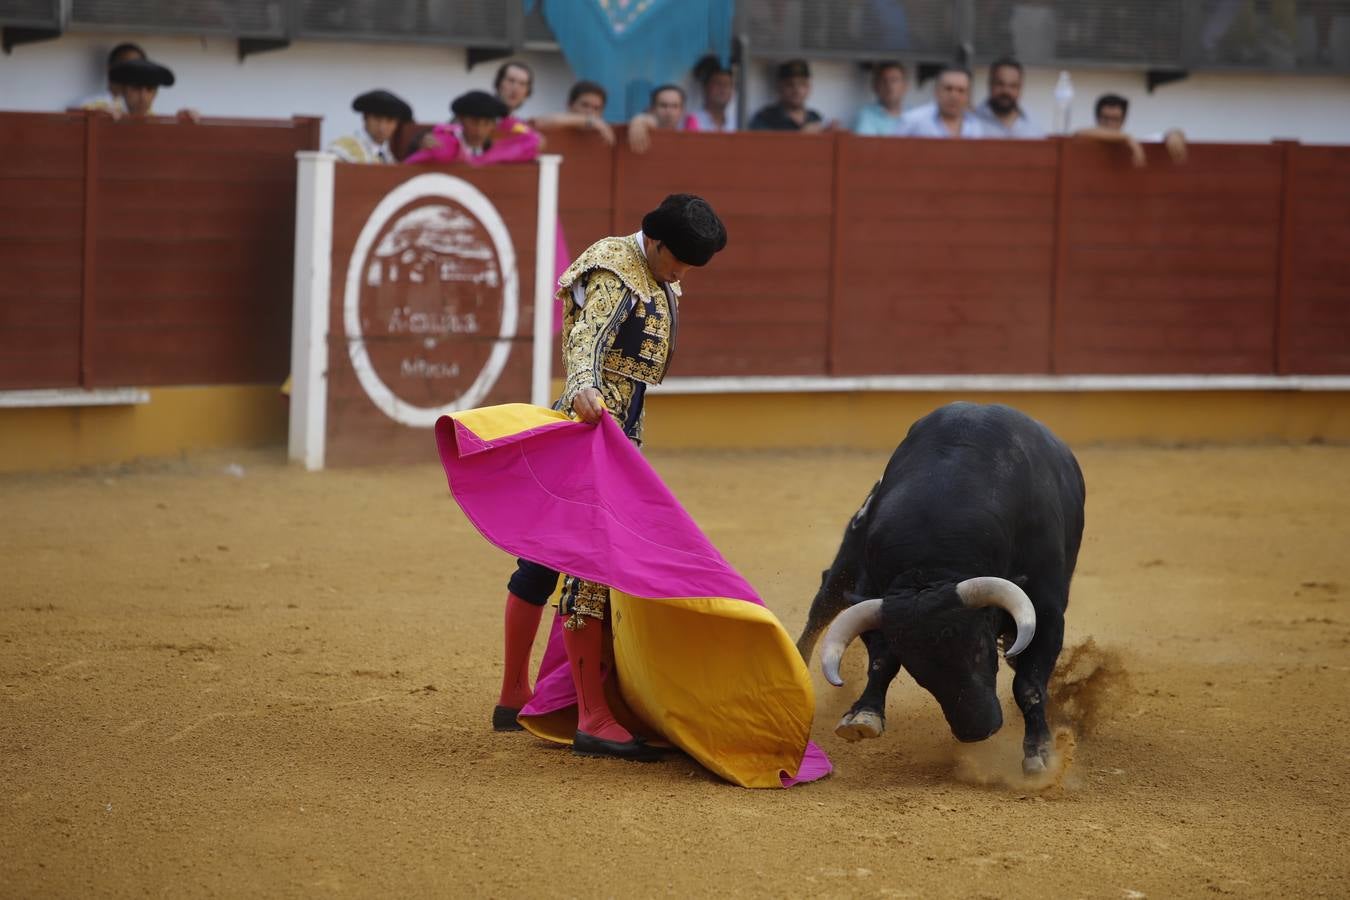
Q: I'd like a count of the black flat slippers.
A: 2